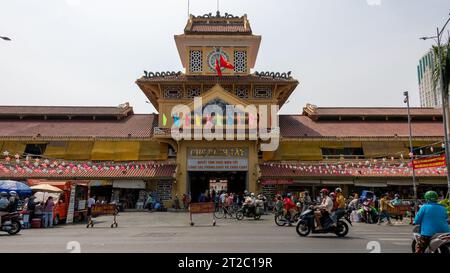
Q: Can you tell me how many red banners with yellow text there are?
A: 1